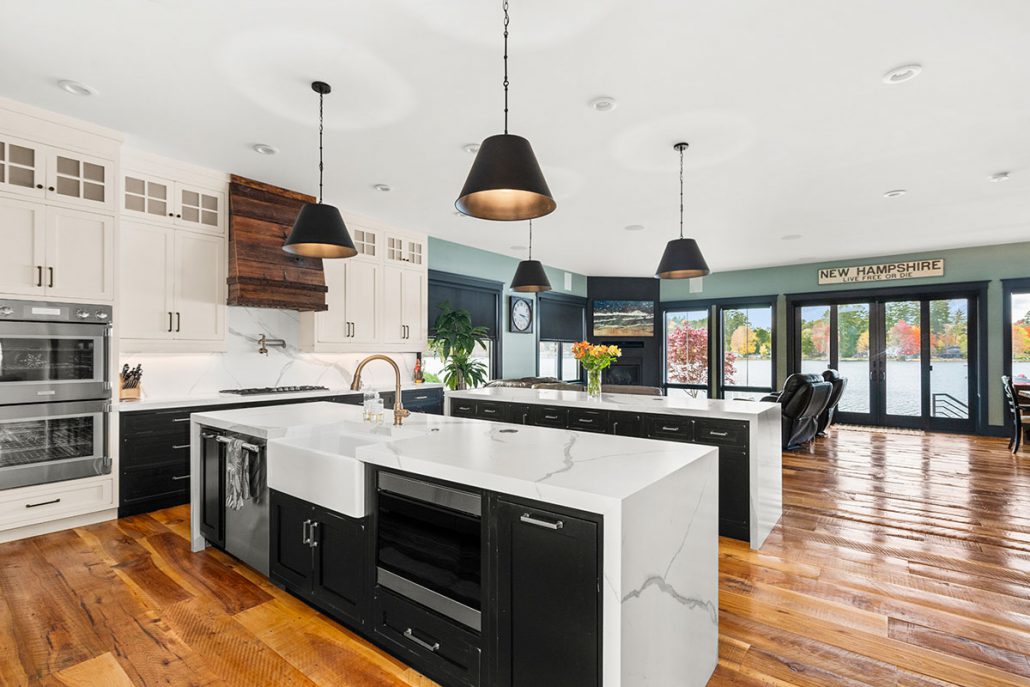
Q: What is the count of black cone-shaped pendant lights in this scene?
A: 4